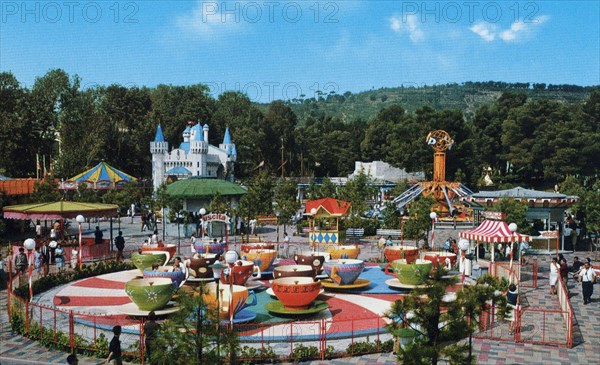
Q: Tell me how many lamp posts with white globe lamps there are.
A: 8